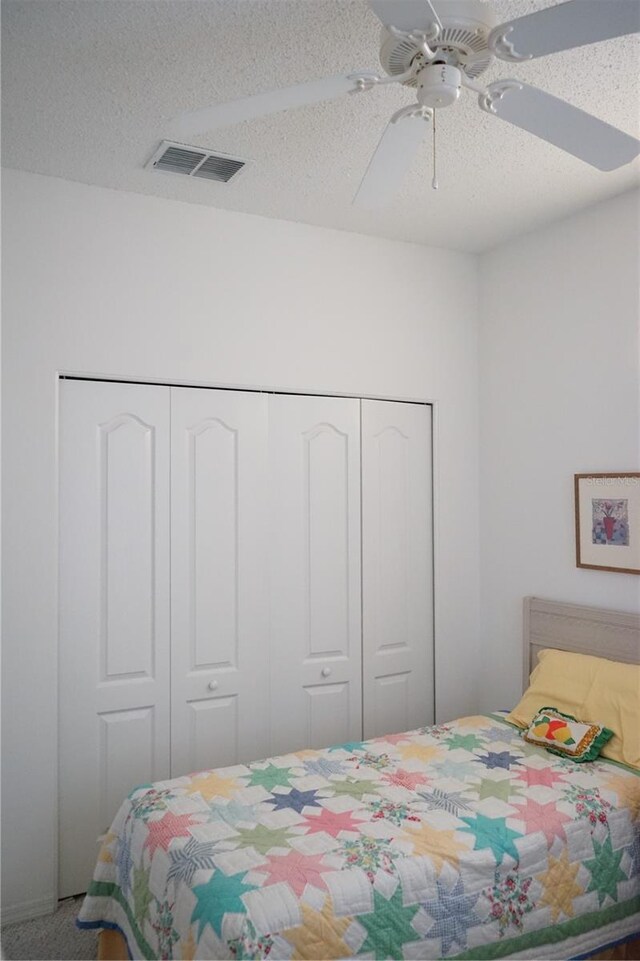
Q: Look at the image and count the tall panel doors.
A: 4